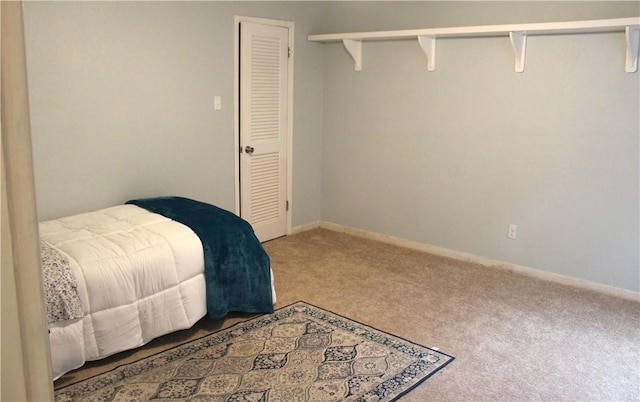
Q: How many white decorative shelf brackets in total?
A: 4